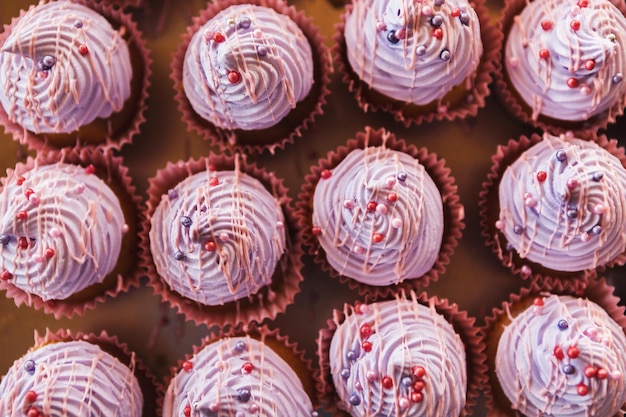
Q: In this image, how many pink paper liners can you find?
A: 12